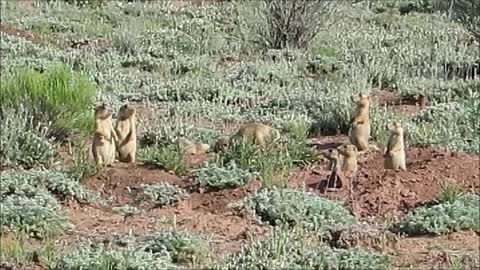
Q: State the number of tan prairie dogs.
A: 8